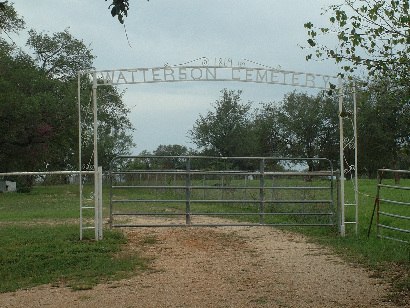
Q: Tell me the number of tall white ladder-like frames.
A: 2